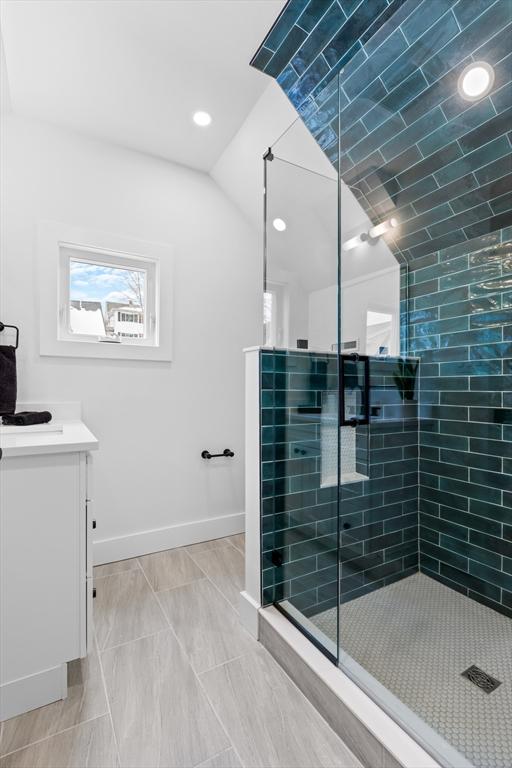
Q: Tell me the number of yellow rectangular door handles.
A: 0